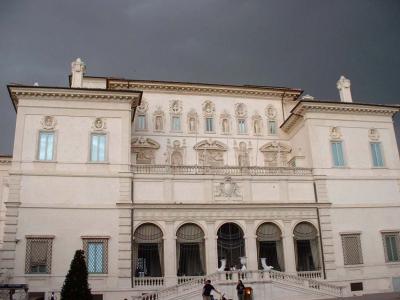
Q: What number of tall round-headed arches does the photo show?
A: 5